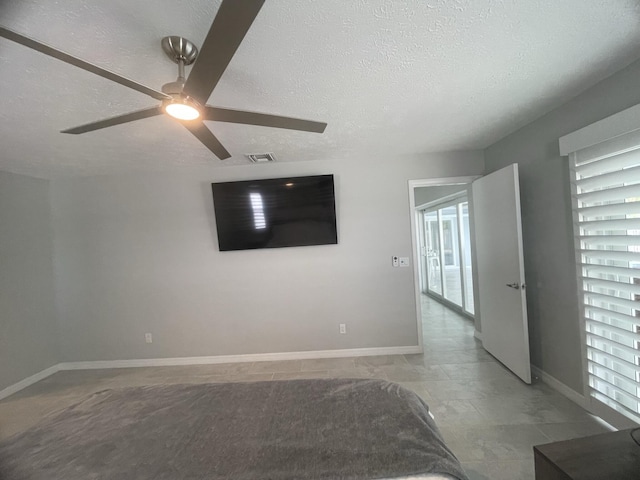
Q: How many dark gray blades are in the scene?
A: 5